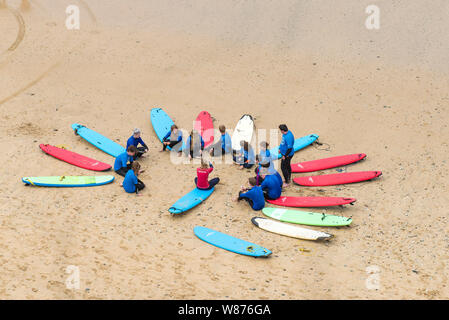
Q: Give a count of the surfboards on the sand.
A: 14